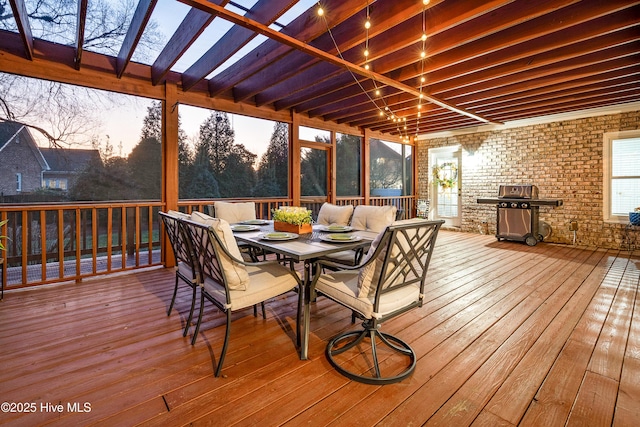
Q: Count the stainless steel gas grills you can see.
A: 1